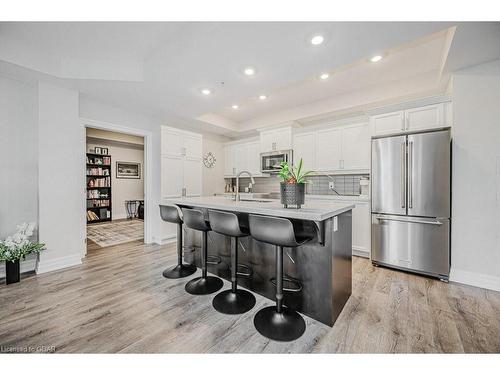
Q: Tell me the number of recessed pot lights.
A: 7